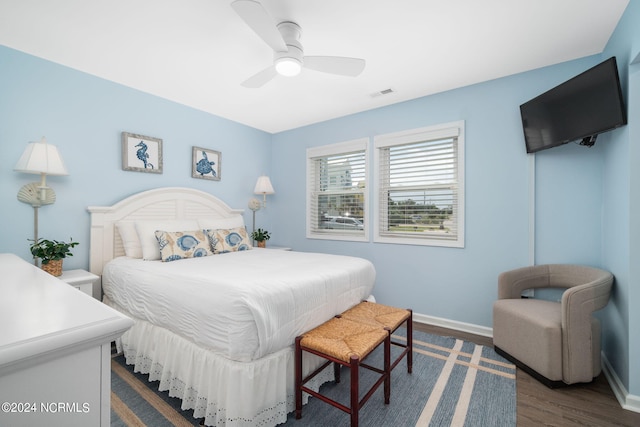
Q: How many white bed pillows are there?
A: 3